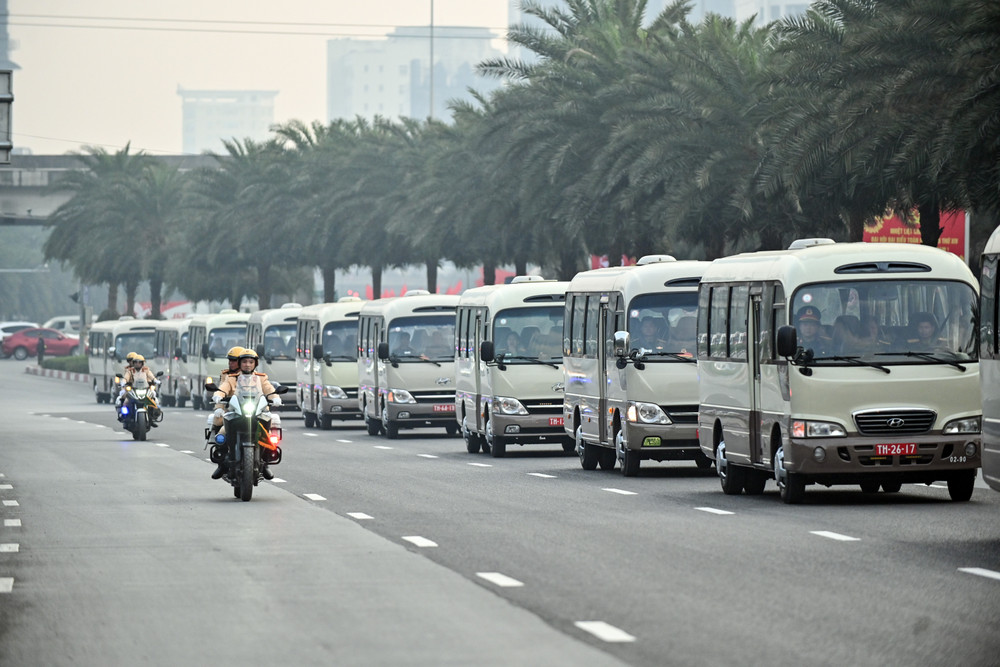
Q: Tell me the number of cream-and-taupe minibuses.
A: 10